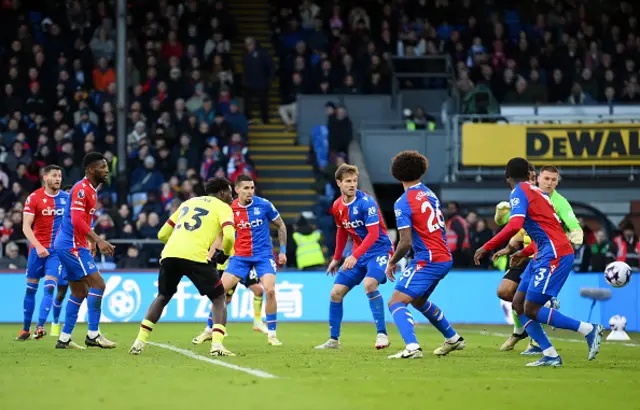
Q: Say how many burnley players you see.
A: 3